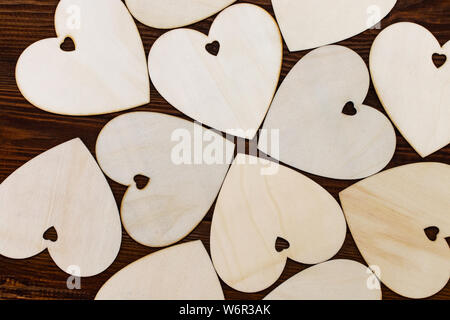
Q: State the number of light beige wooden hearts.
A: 12